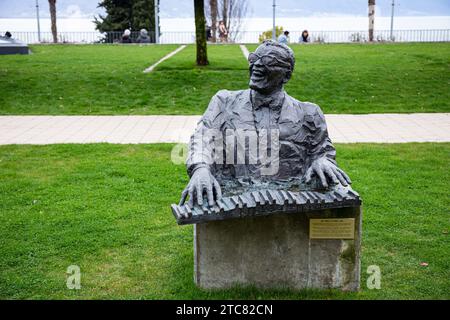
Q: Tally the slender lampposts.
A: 4